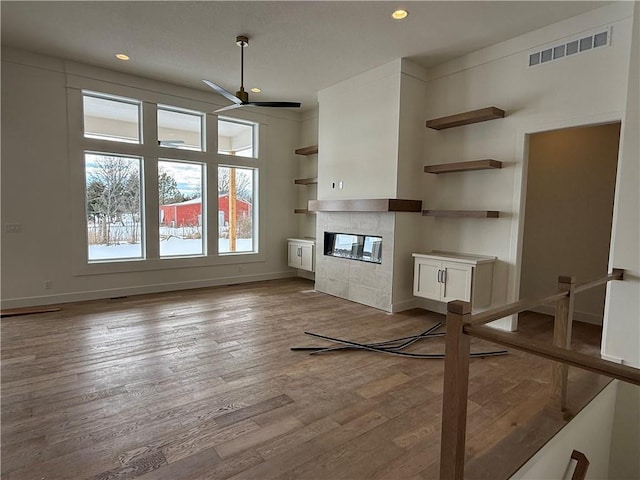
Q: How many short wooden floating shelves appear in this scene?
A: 6